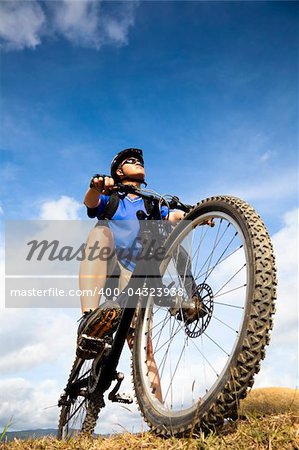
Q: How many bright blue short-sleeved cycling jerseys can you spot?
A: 1